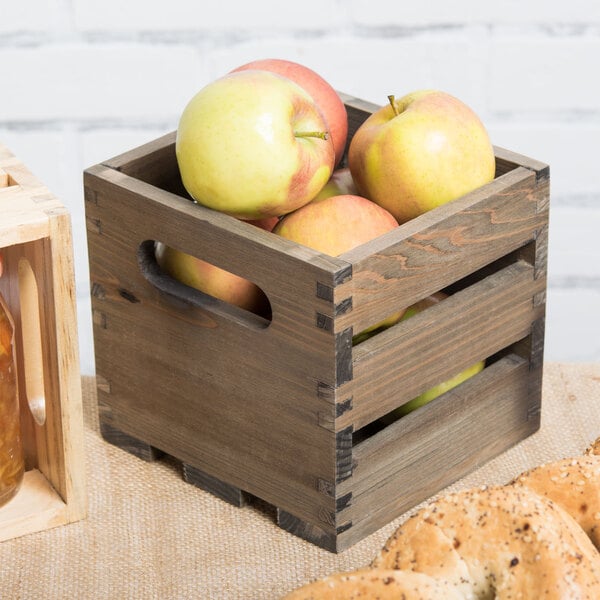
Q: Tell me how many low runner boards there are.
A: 3